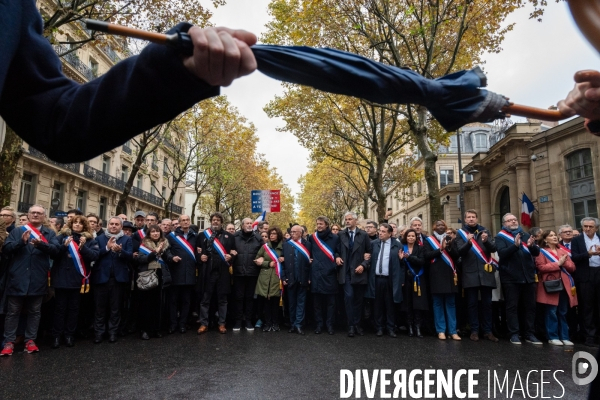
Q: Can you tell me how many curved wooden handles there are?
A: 1